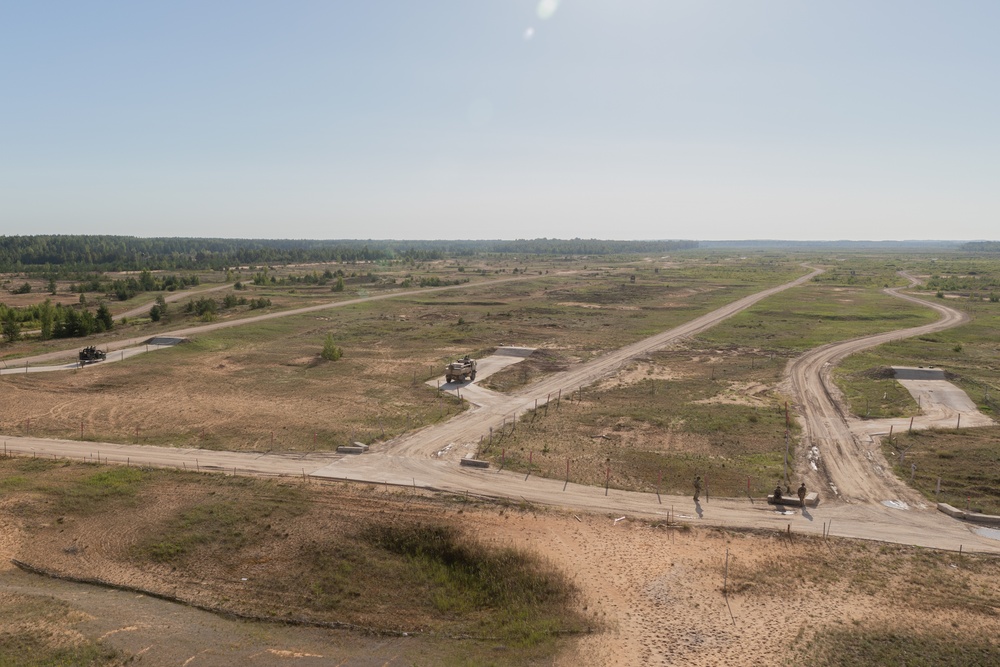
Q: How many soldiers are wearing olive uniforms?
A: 3